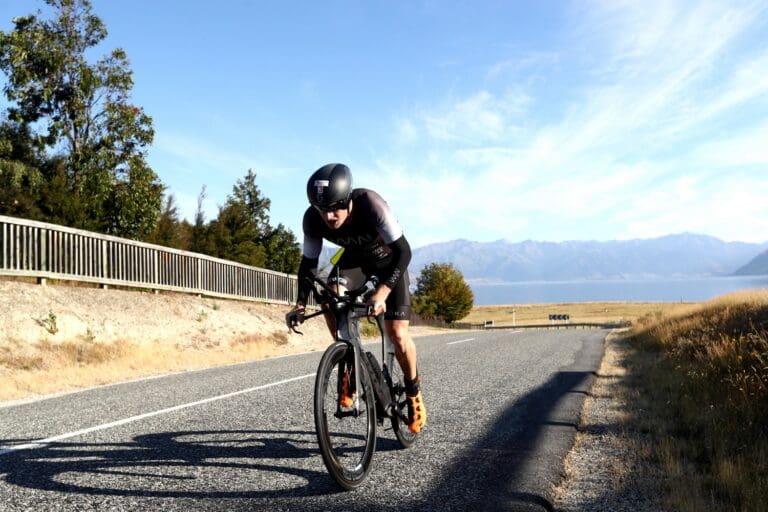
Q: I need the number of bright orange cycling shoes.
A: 2